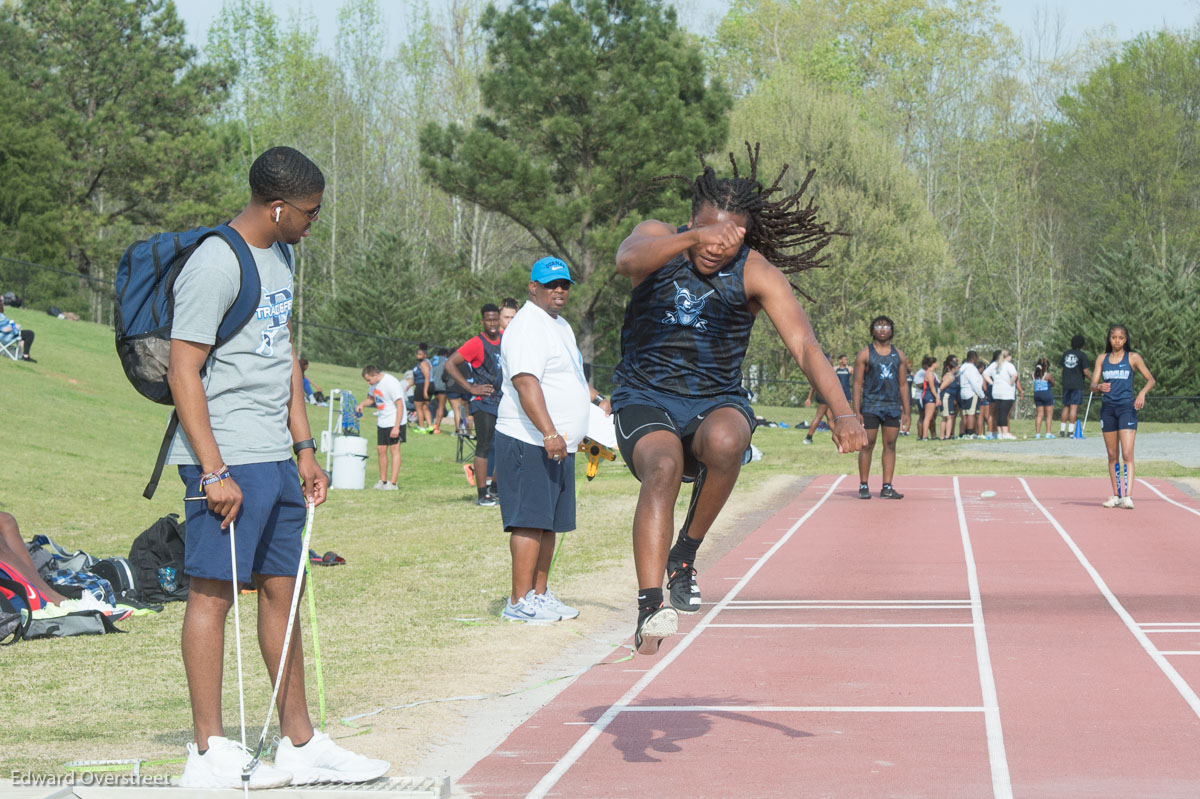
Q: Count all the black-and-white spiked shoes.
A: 2